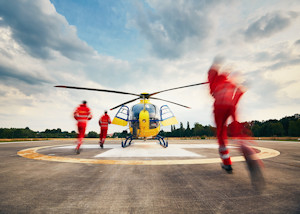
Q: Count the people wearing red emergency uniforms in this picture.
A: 3